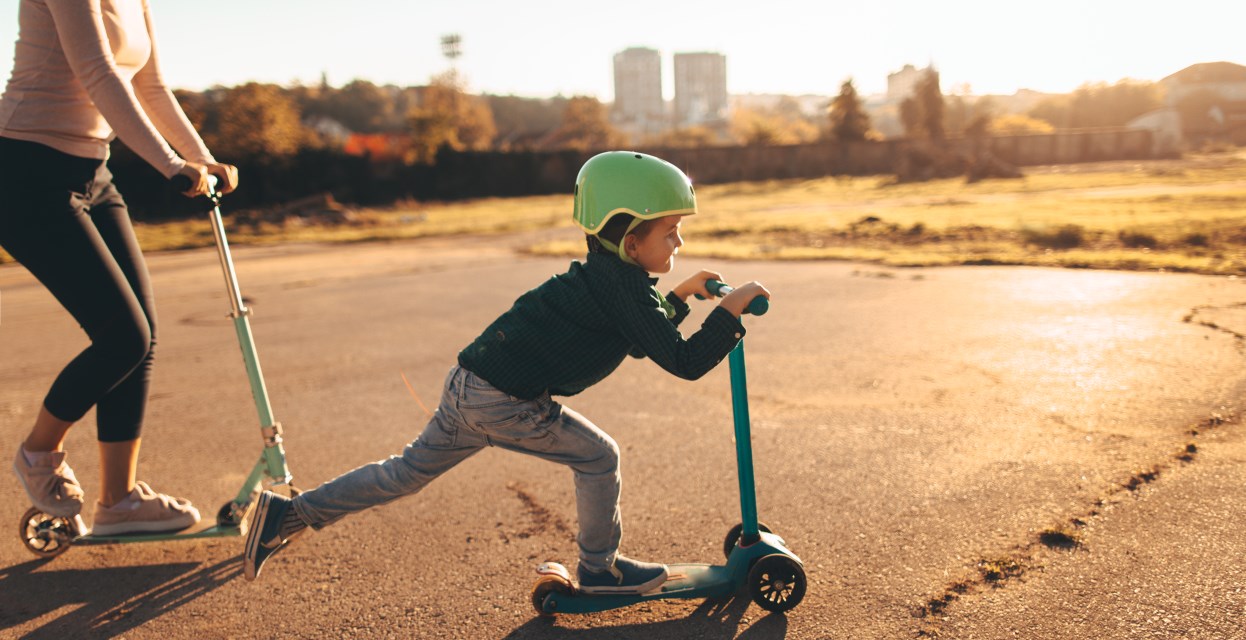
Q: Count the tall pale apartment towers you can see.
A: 2